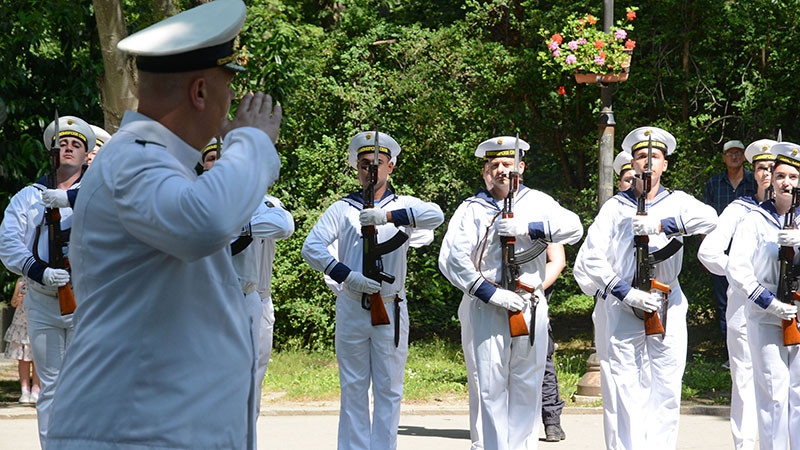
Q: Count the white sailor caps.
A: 9